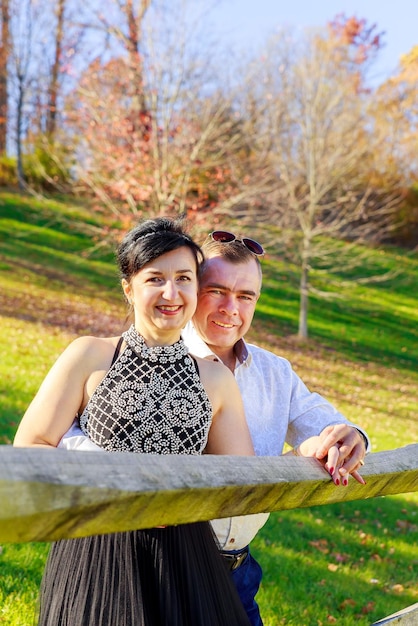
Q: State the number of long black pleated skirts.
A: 1